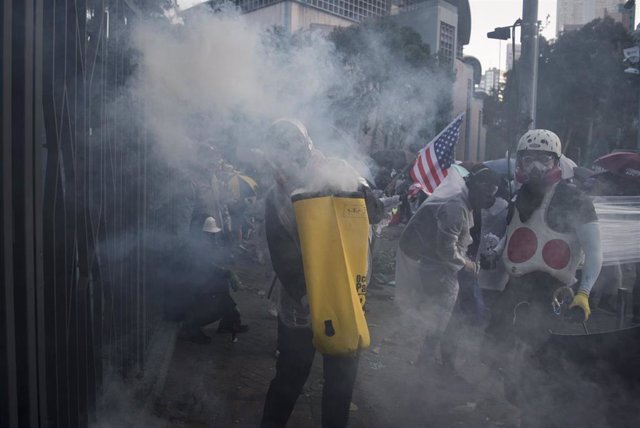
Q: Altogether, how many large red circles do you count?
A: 2